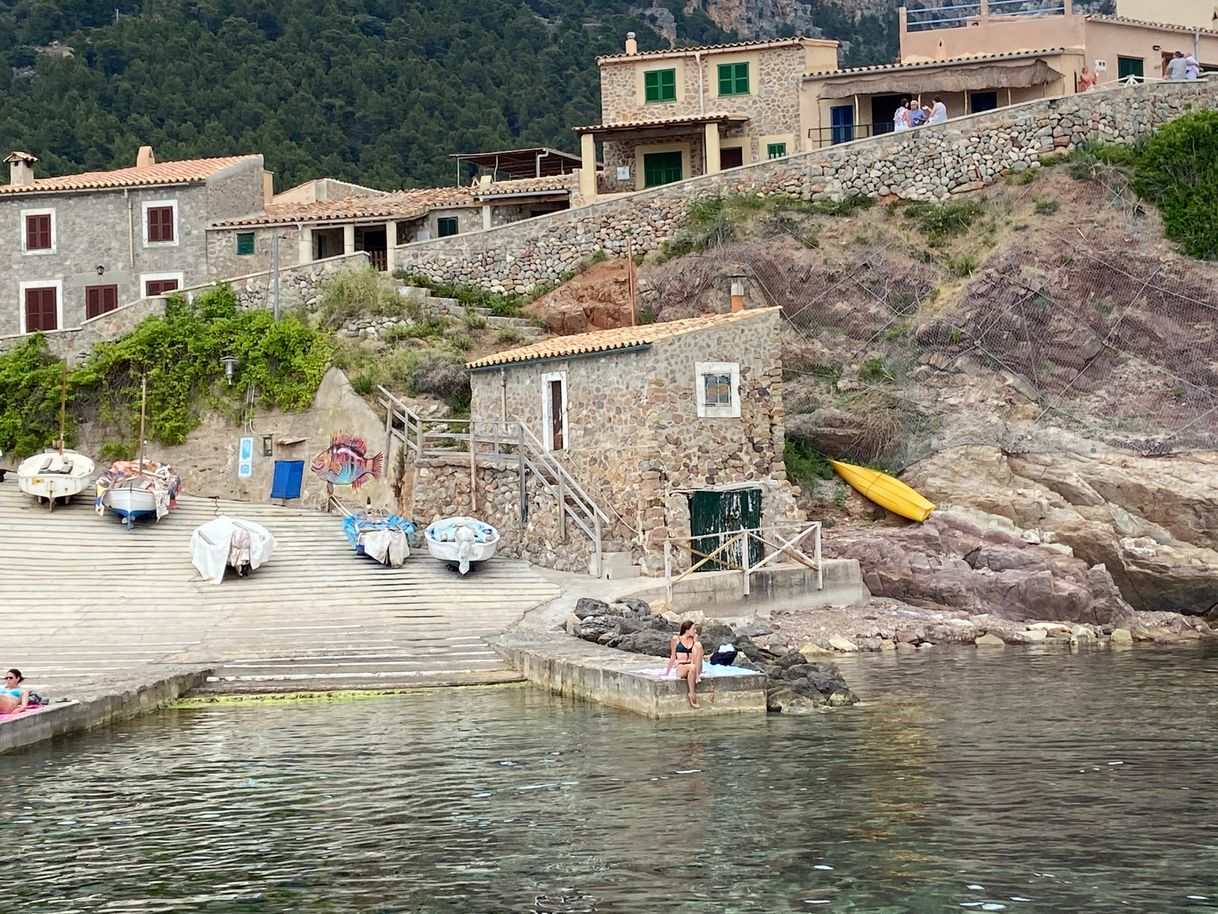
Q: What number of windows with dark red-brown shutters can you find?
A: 5